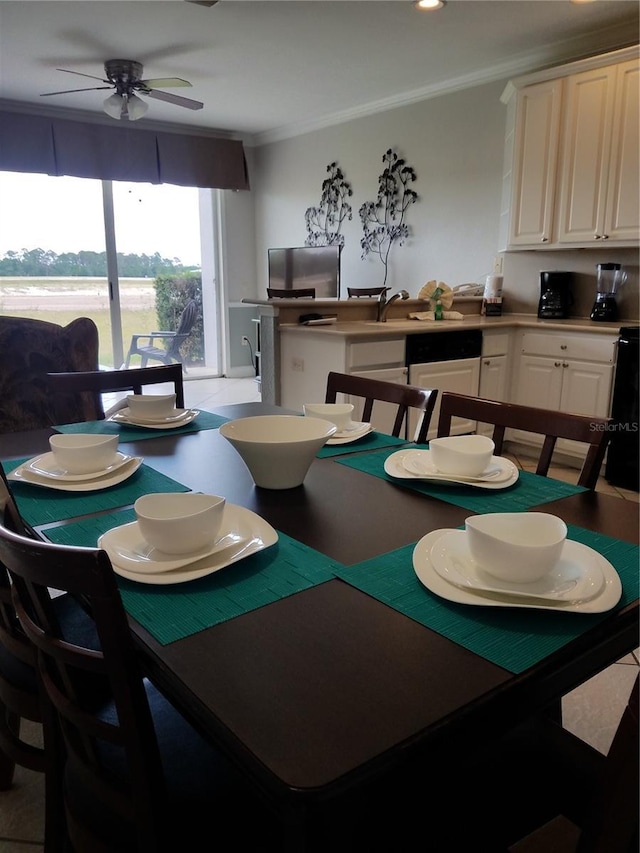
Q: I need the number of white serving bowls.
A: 1